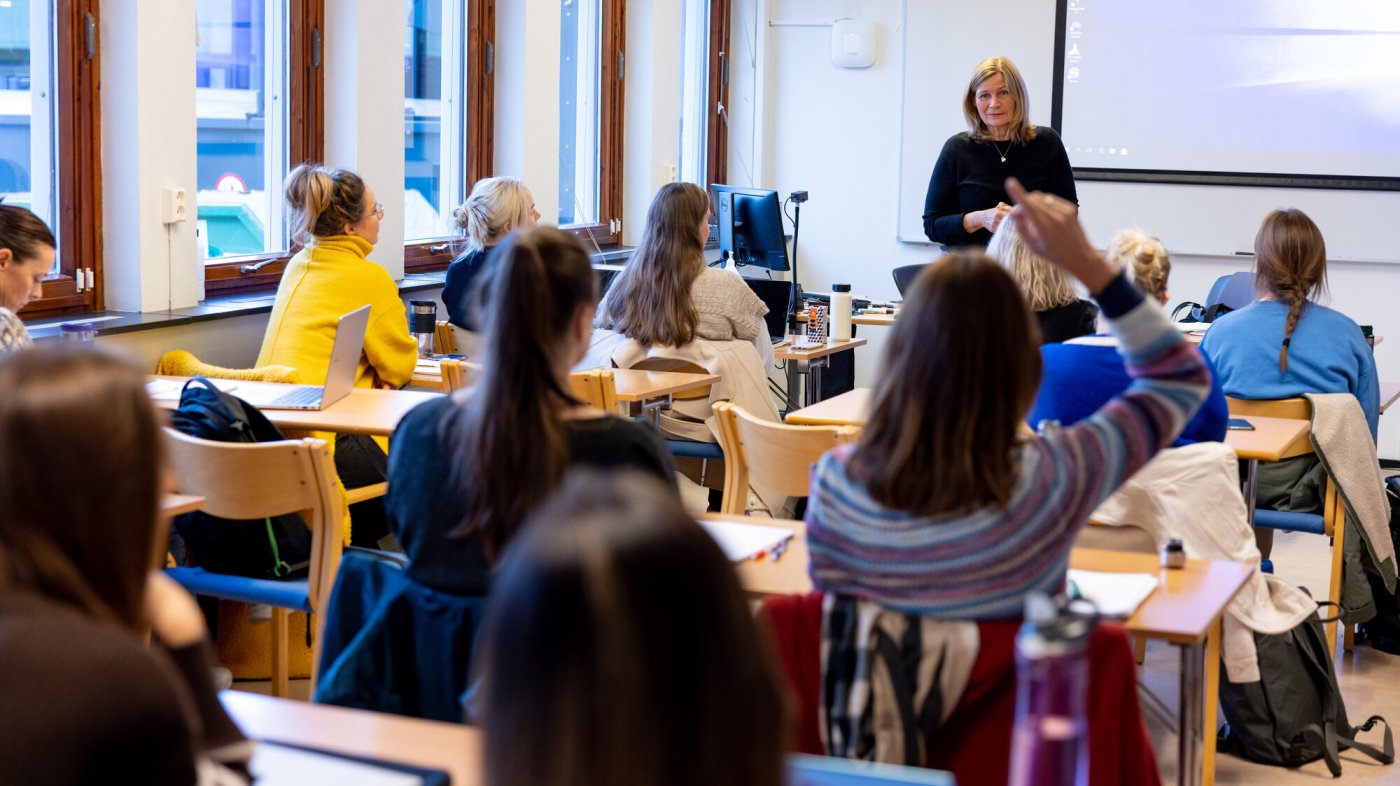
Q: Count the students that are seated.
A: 11